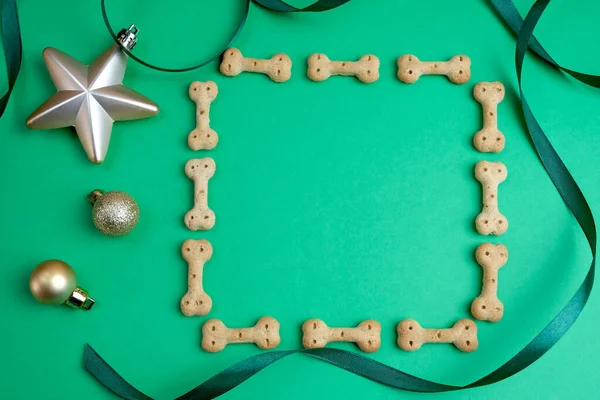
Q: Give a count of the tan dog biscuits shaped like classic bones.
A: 12